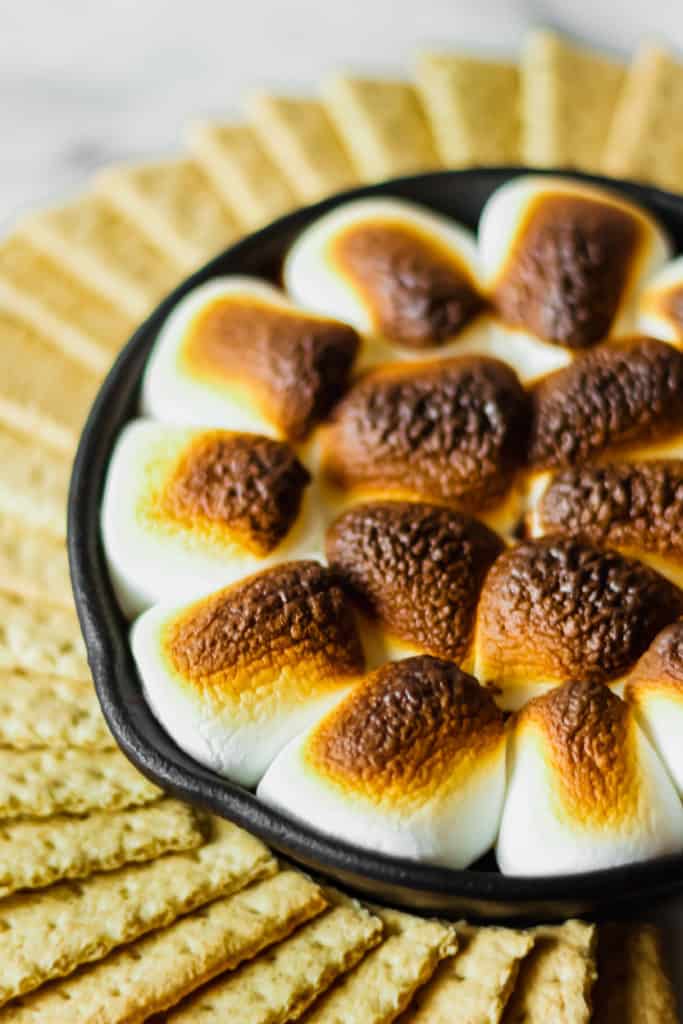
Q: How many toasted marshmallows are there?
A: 14